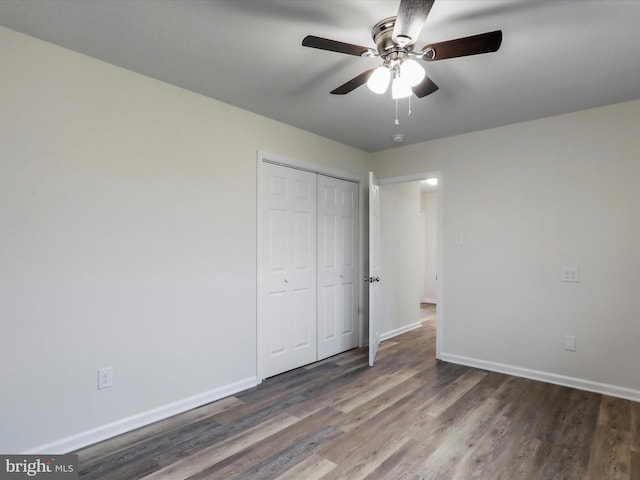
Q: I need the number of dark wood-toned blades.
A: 5